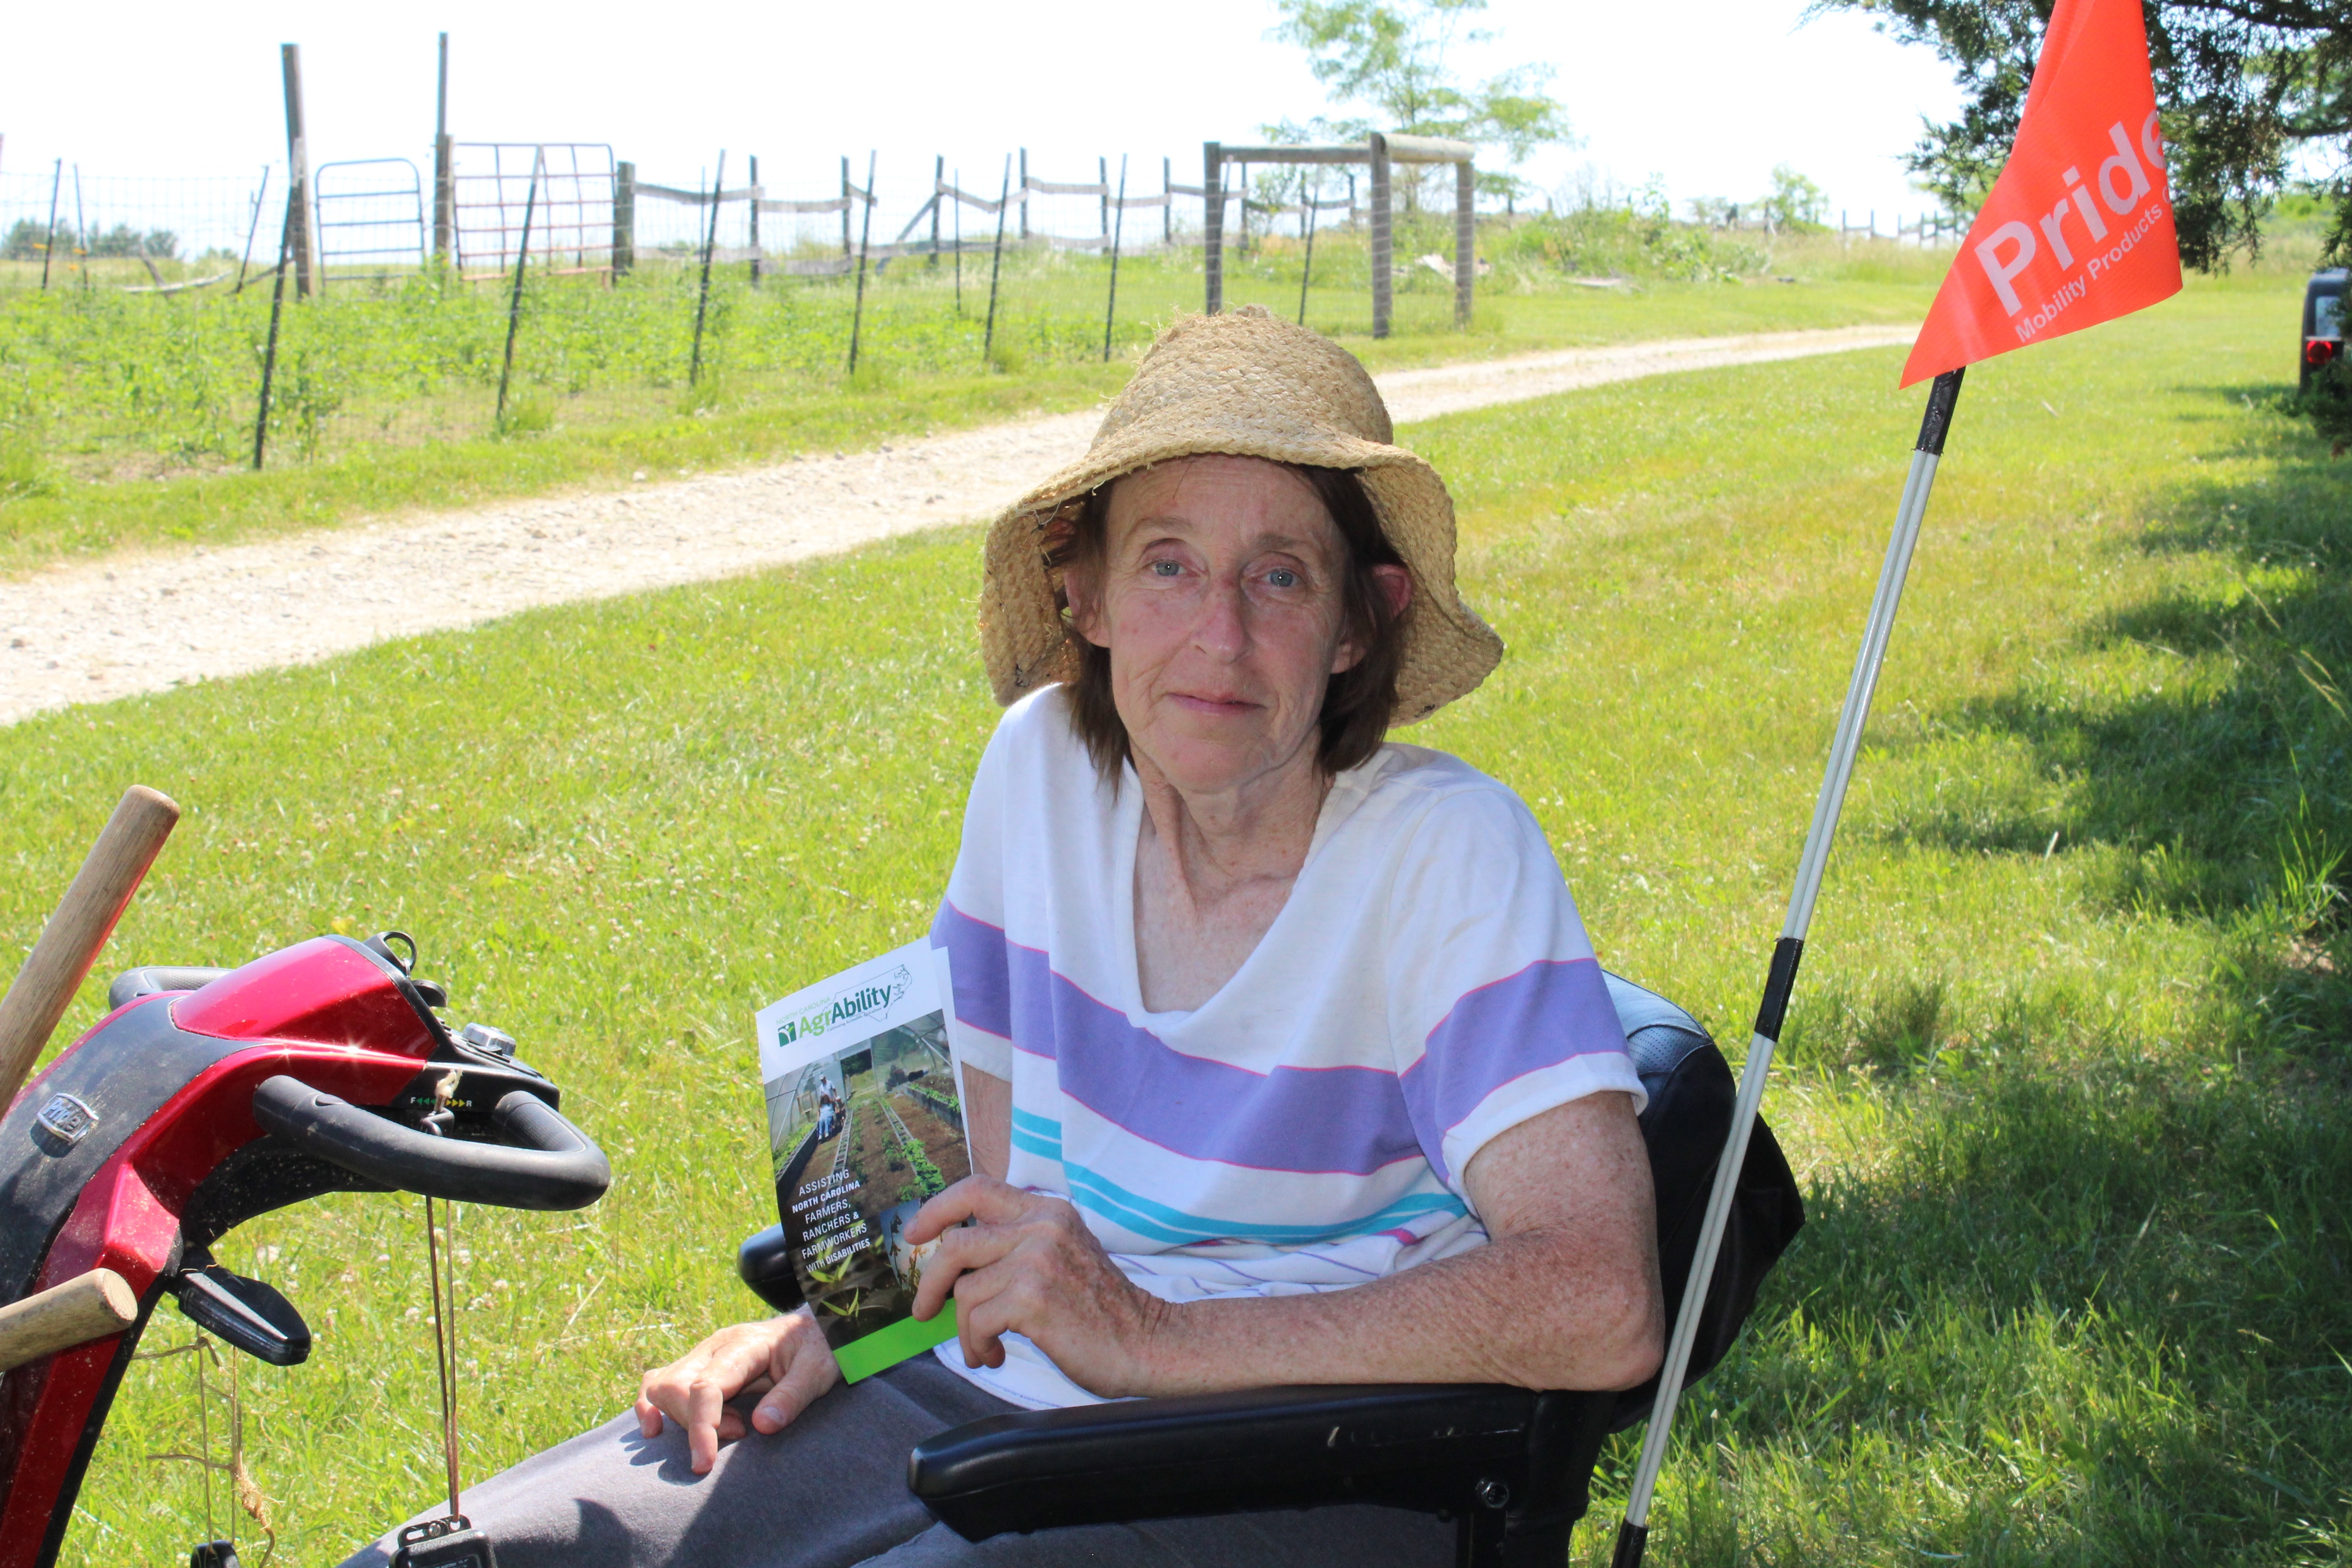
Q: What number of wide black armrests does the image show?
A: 2